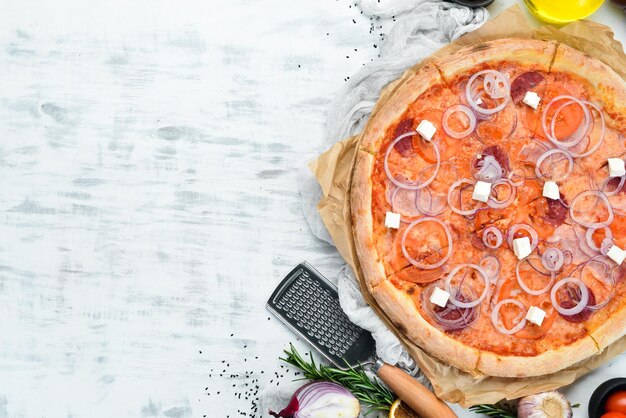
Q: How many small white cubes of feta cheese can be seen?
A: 10